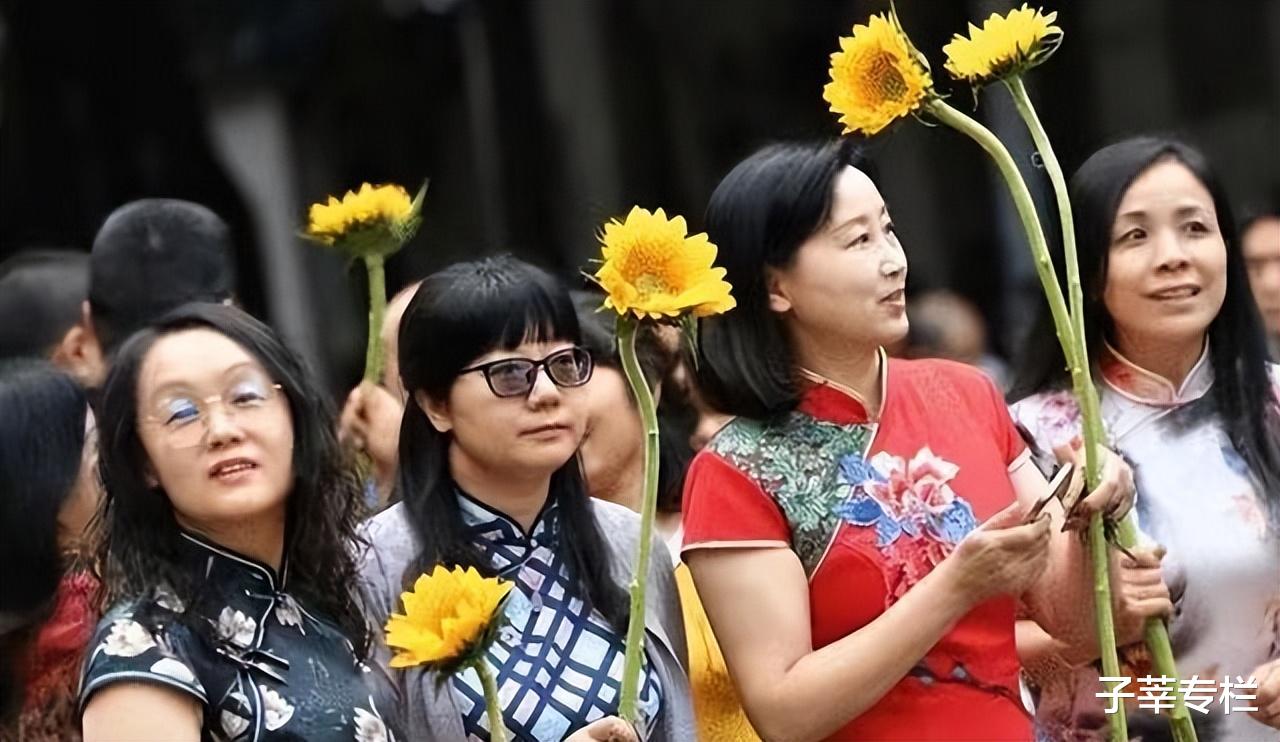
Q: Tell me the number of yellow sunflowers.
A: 5